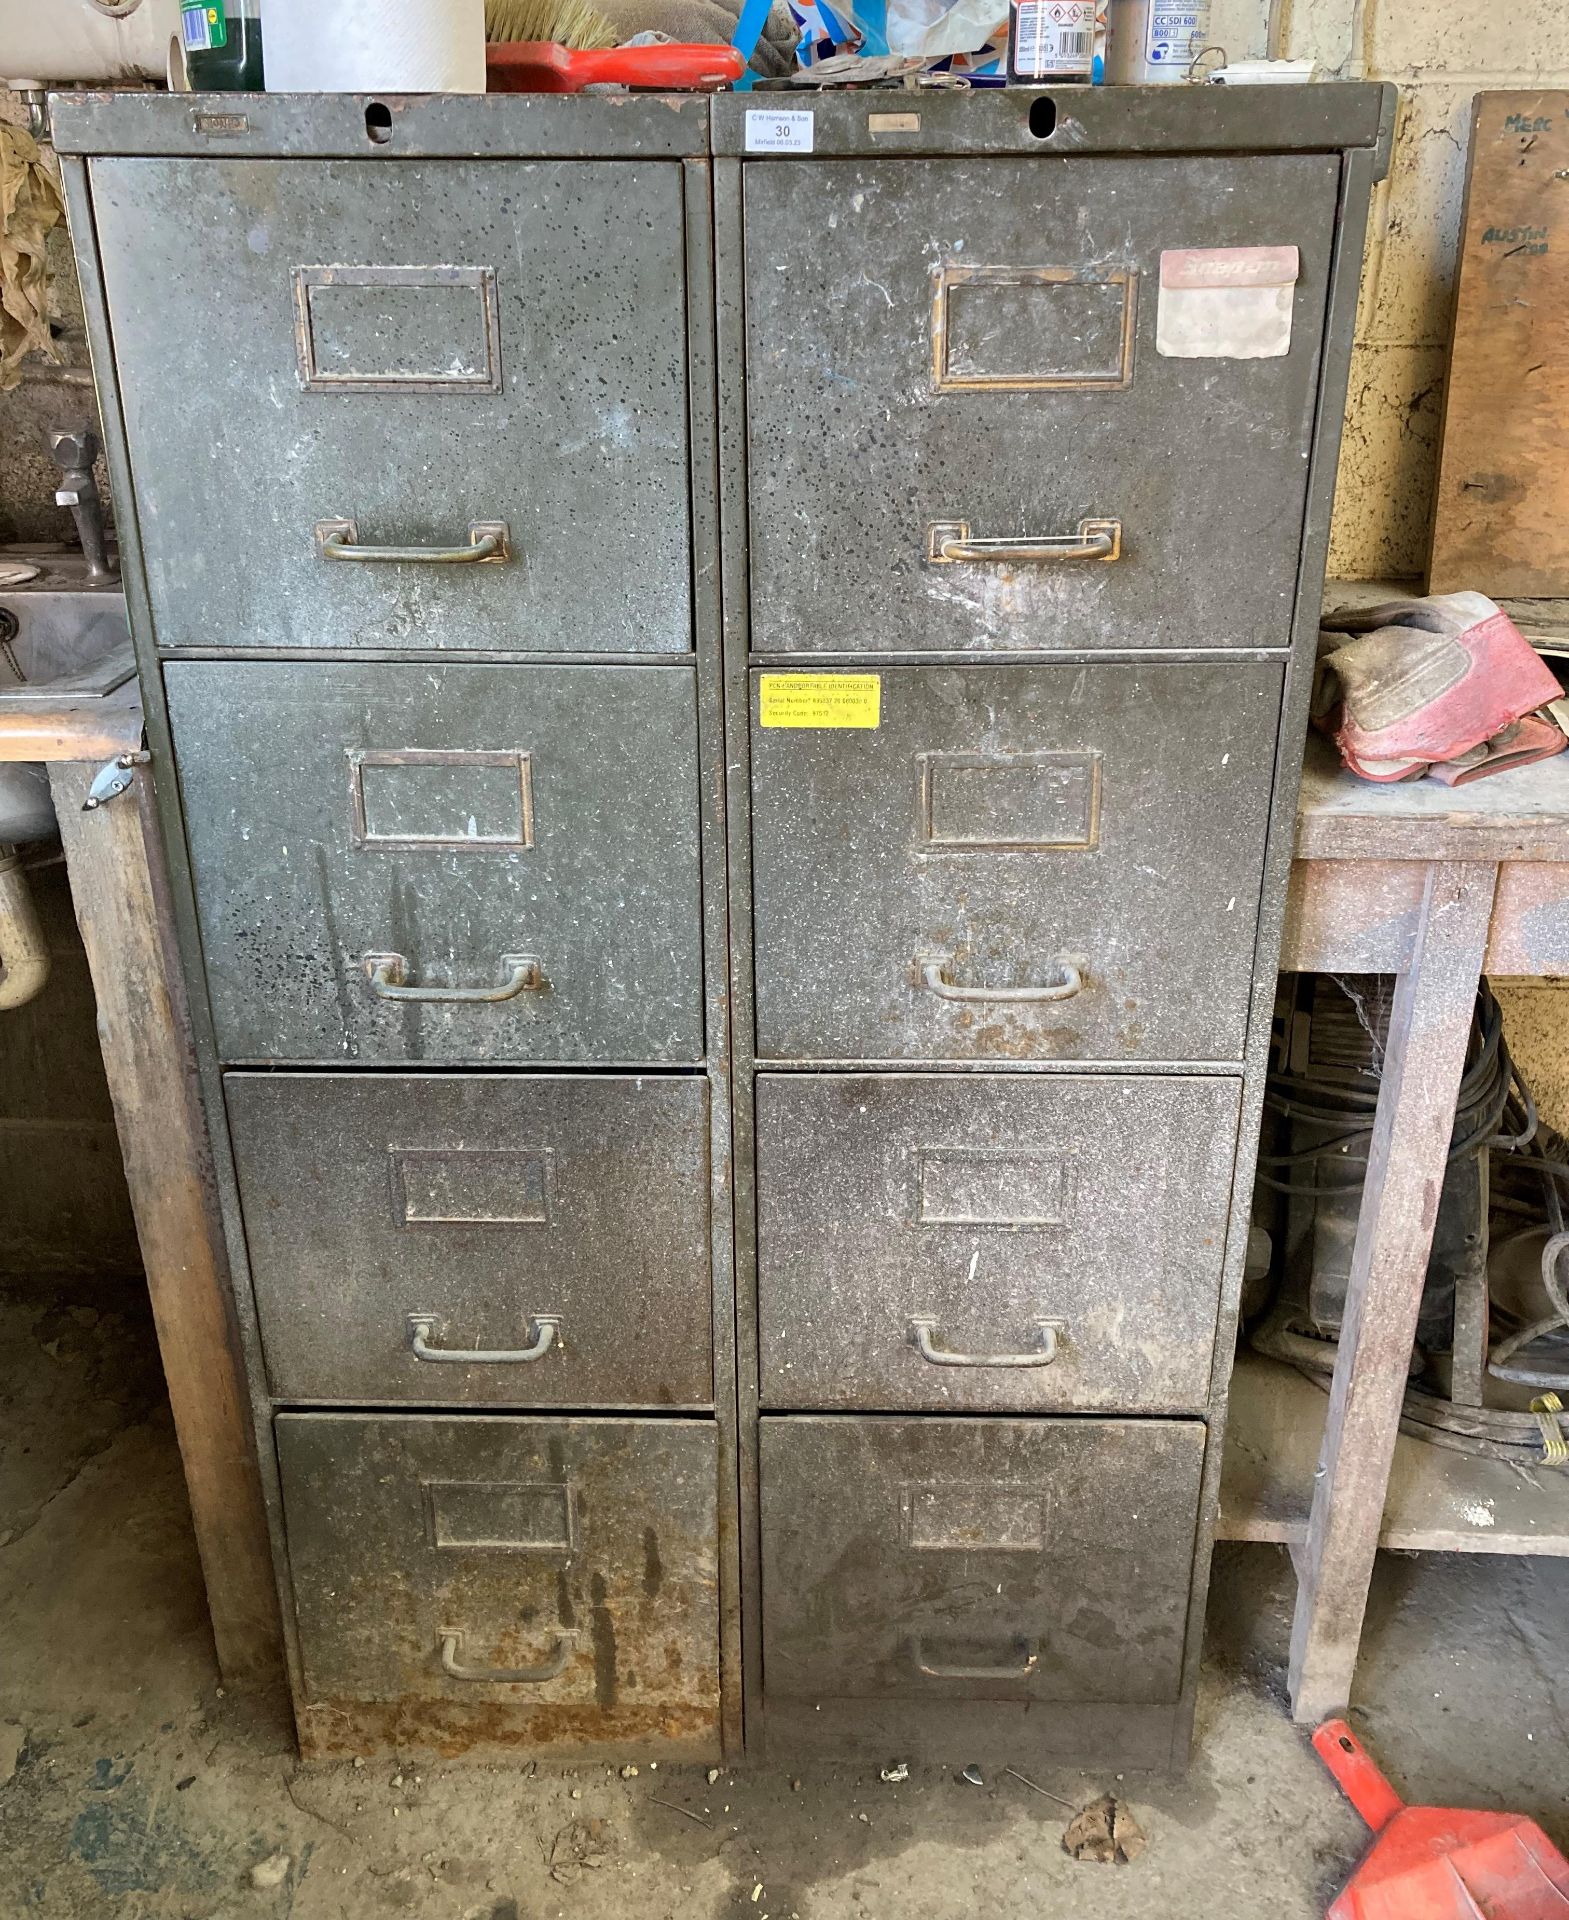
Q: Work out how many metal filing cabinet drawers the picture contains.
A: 8